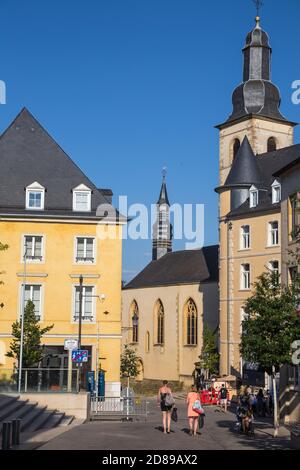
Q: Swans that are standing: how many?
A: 0